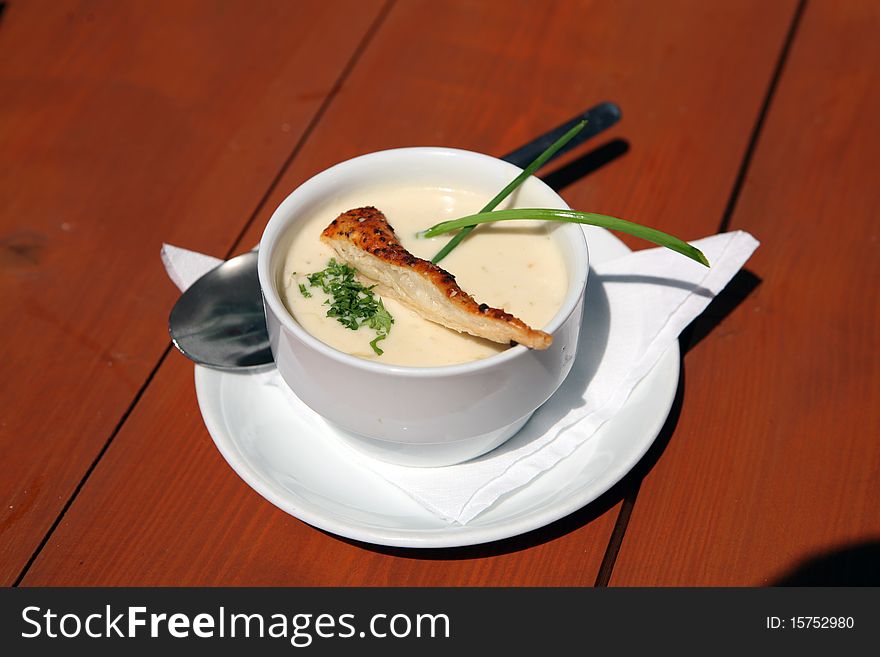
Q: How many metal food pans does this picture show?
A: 0